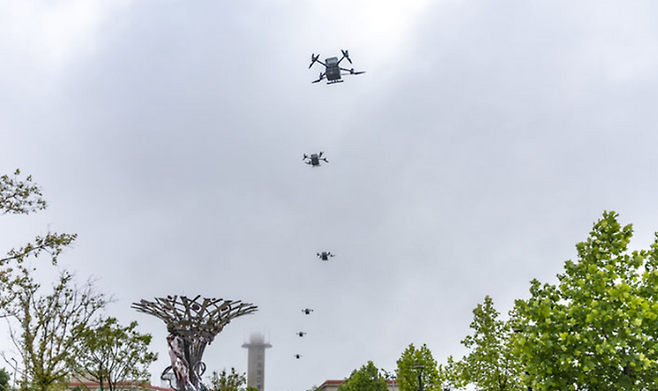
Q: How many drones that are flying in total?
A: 6